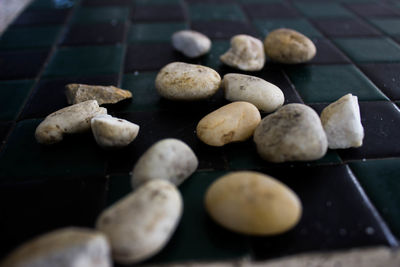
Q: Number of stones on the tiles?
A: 15